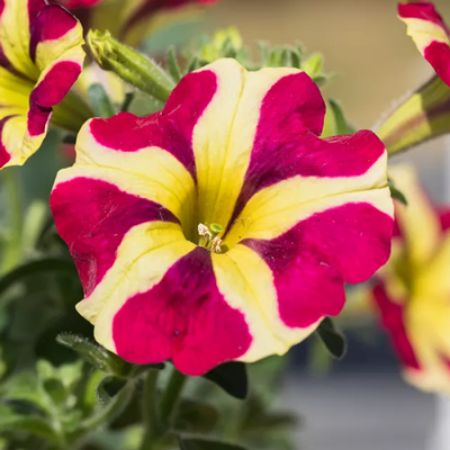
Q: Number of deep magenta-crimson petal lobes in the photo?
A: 5